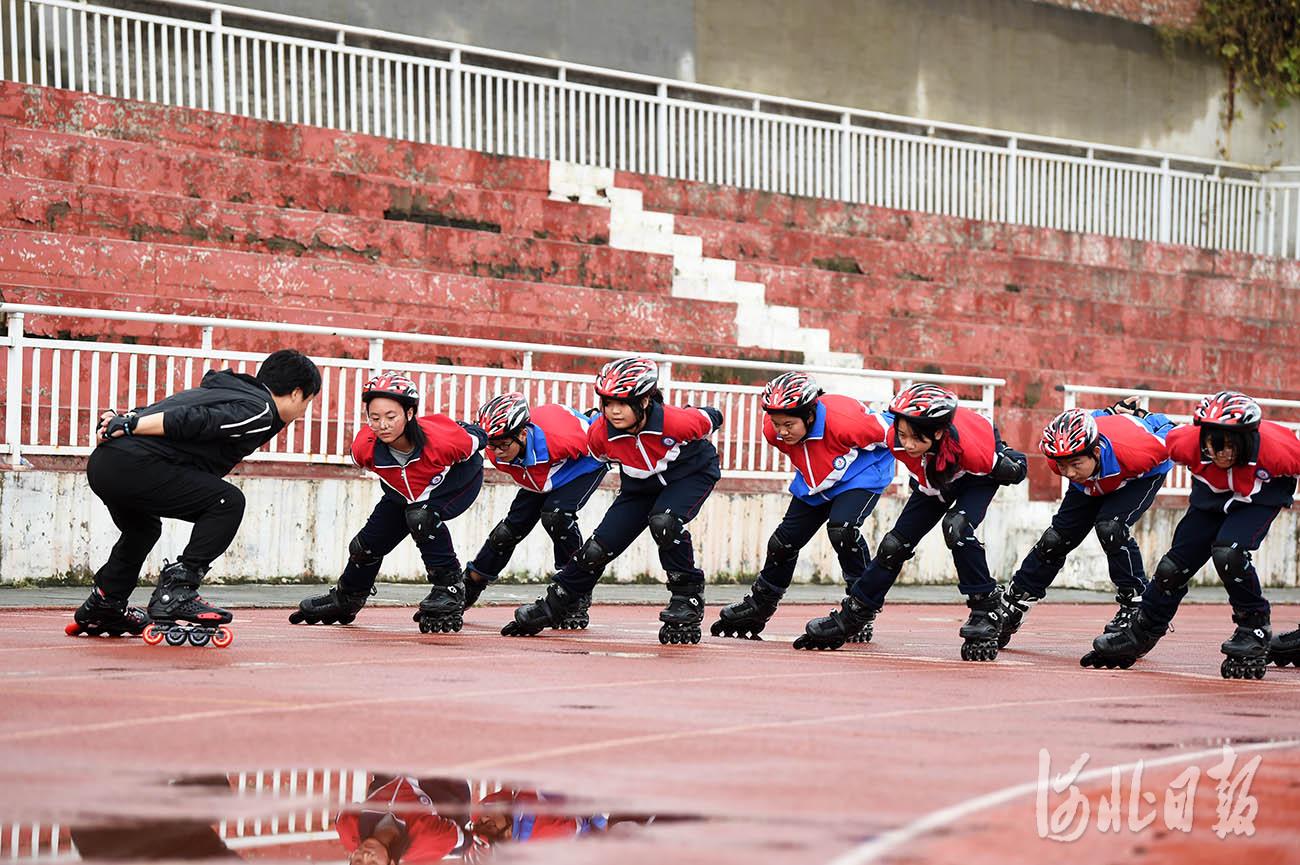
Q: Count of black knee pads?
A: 14